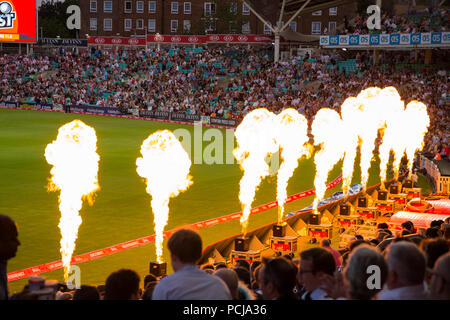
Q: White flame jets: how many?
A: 10